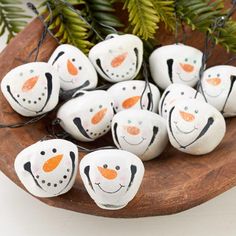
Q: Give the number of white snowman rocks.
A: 12